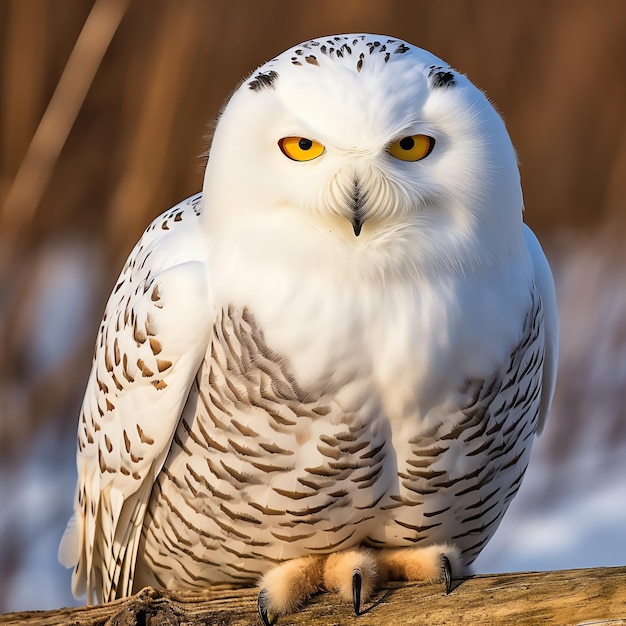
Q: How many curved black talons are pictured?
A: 3